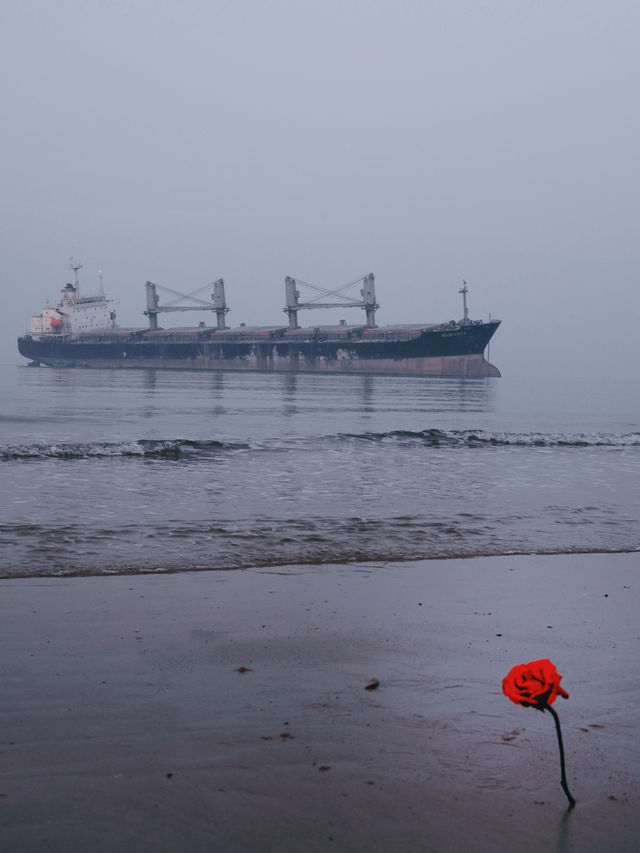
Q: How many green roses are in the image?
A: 0